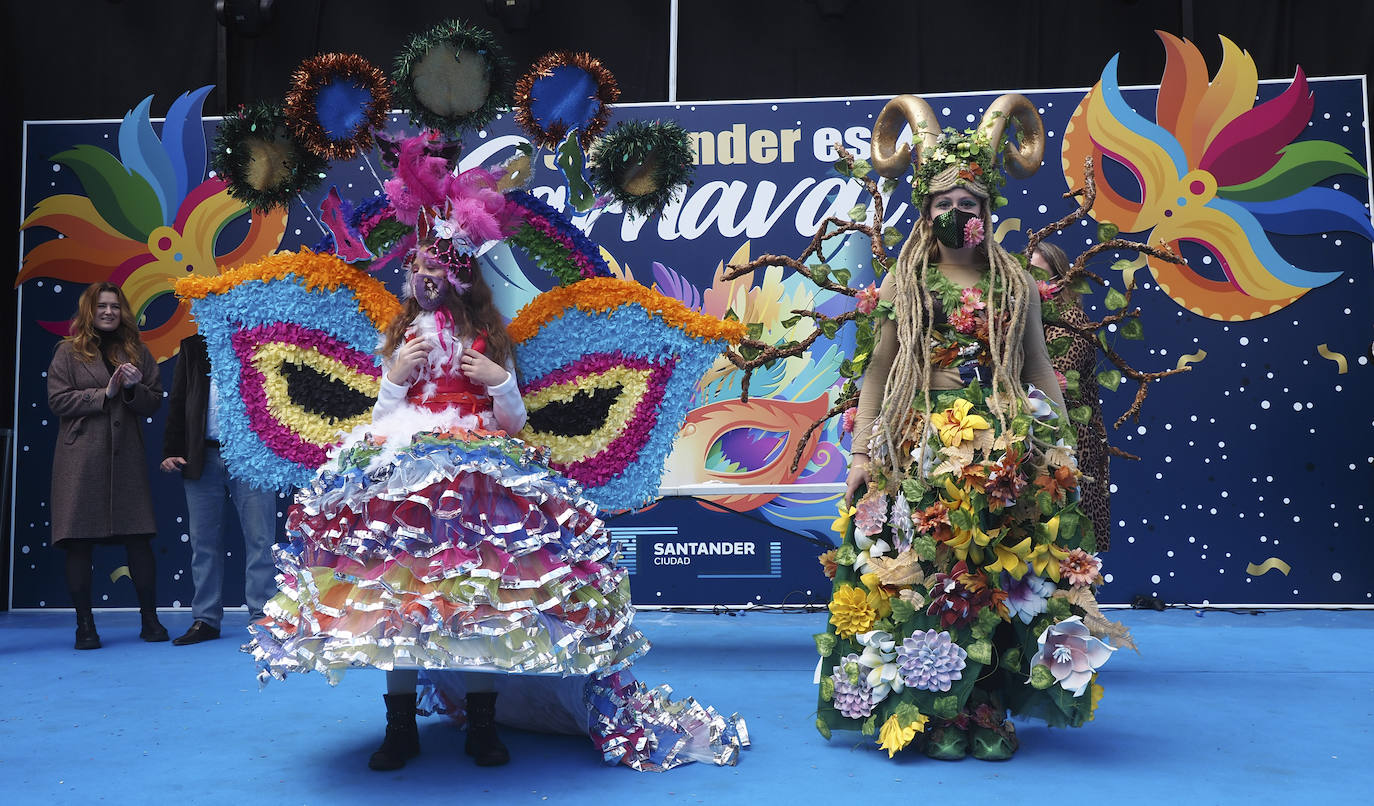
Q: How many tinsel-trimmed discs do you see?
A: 5